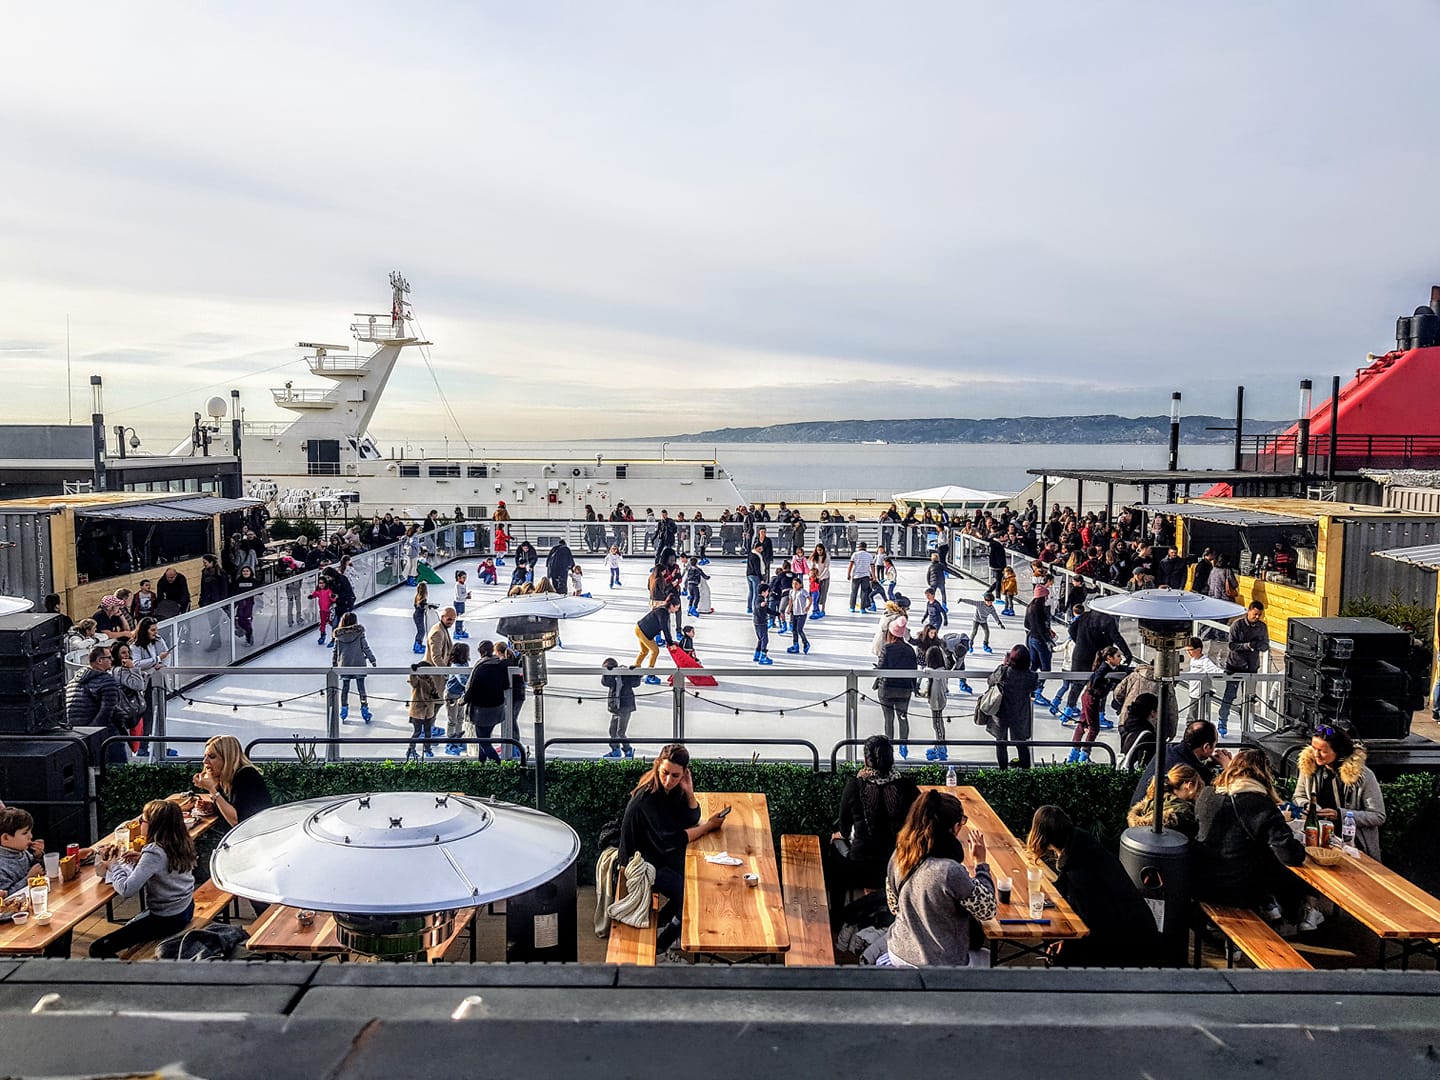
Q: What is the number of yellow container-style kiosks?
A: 2